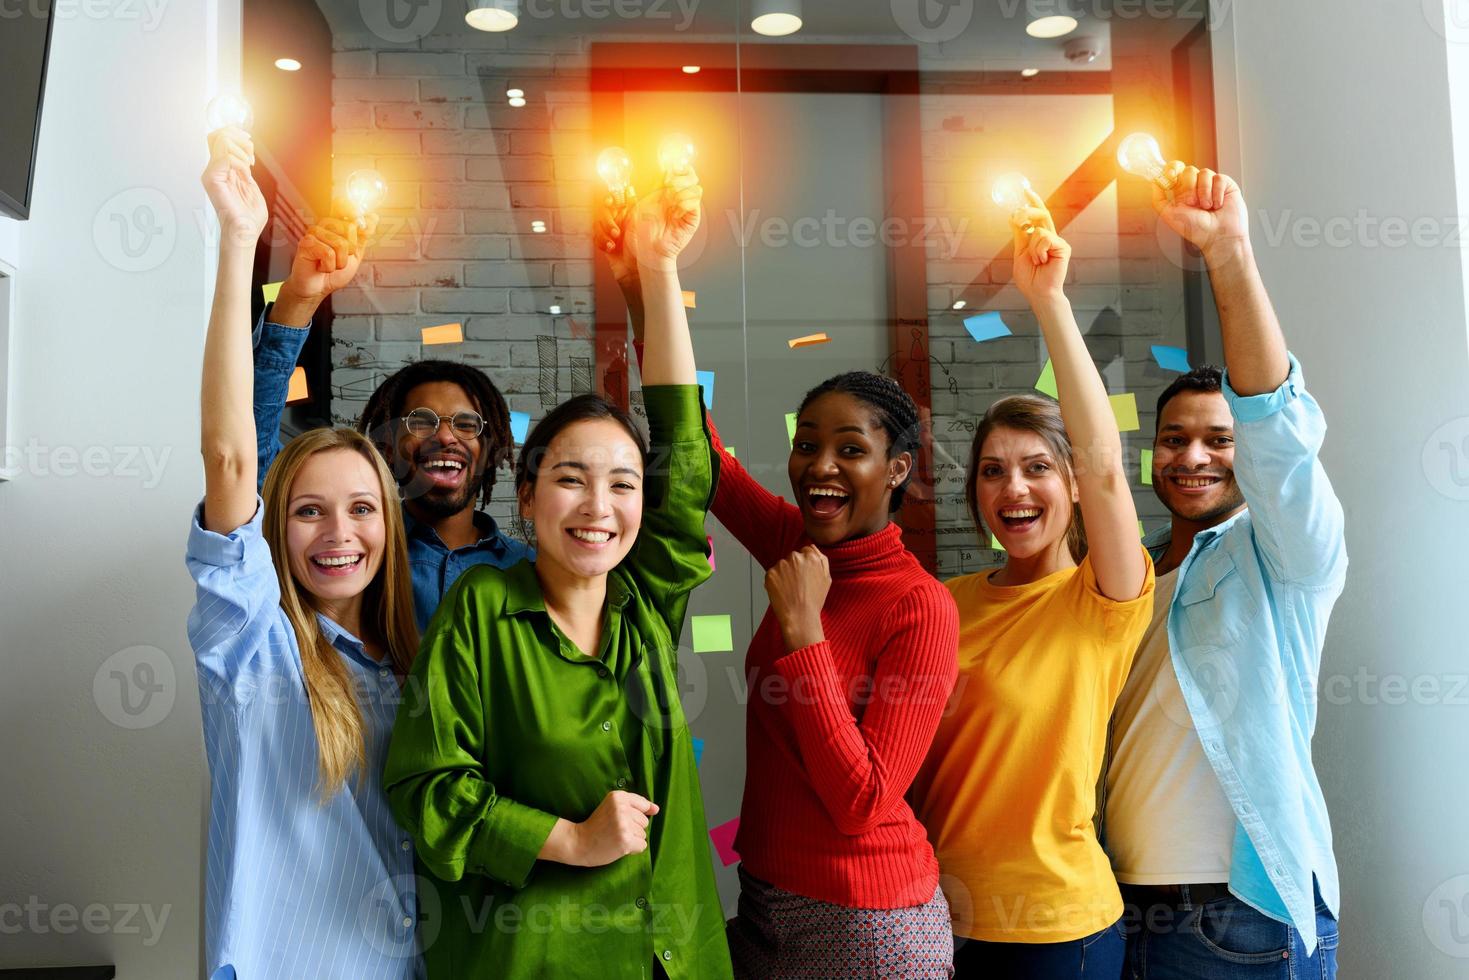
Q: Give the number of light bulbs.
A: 6